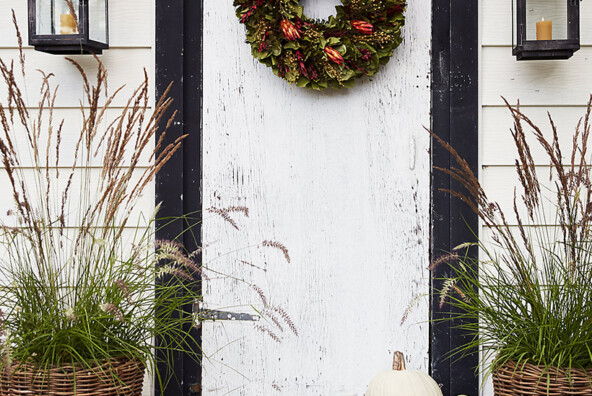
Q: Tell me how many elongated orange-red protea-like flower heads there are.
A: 3